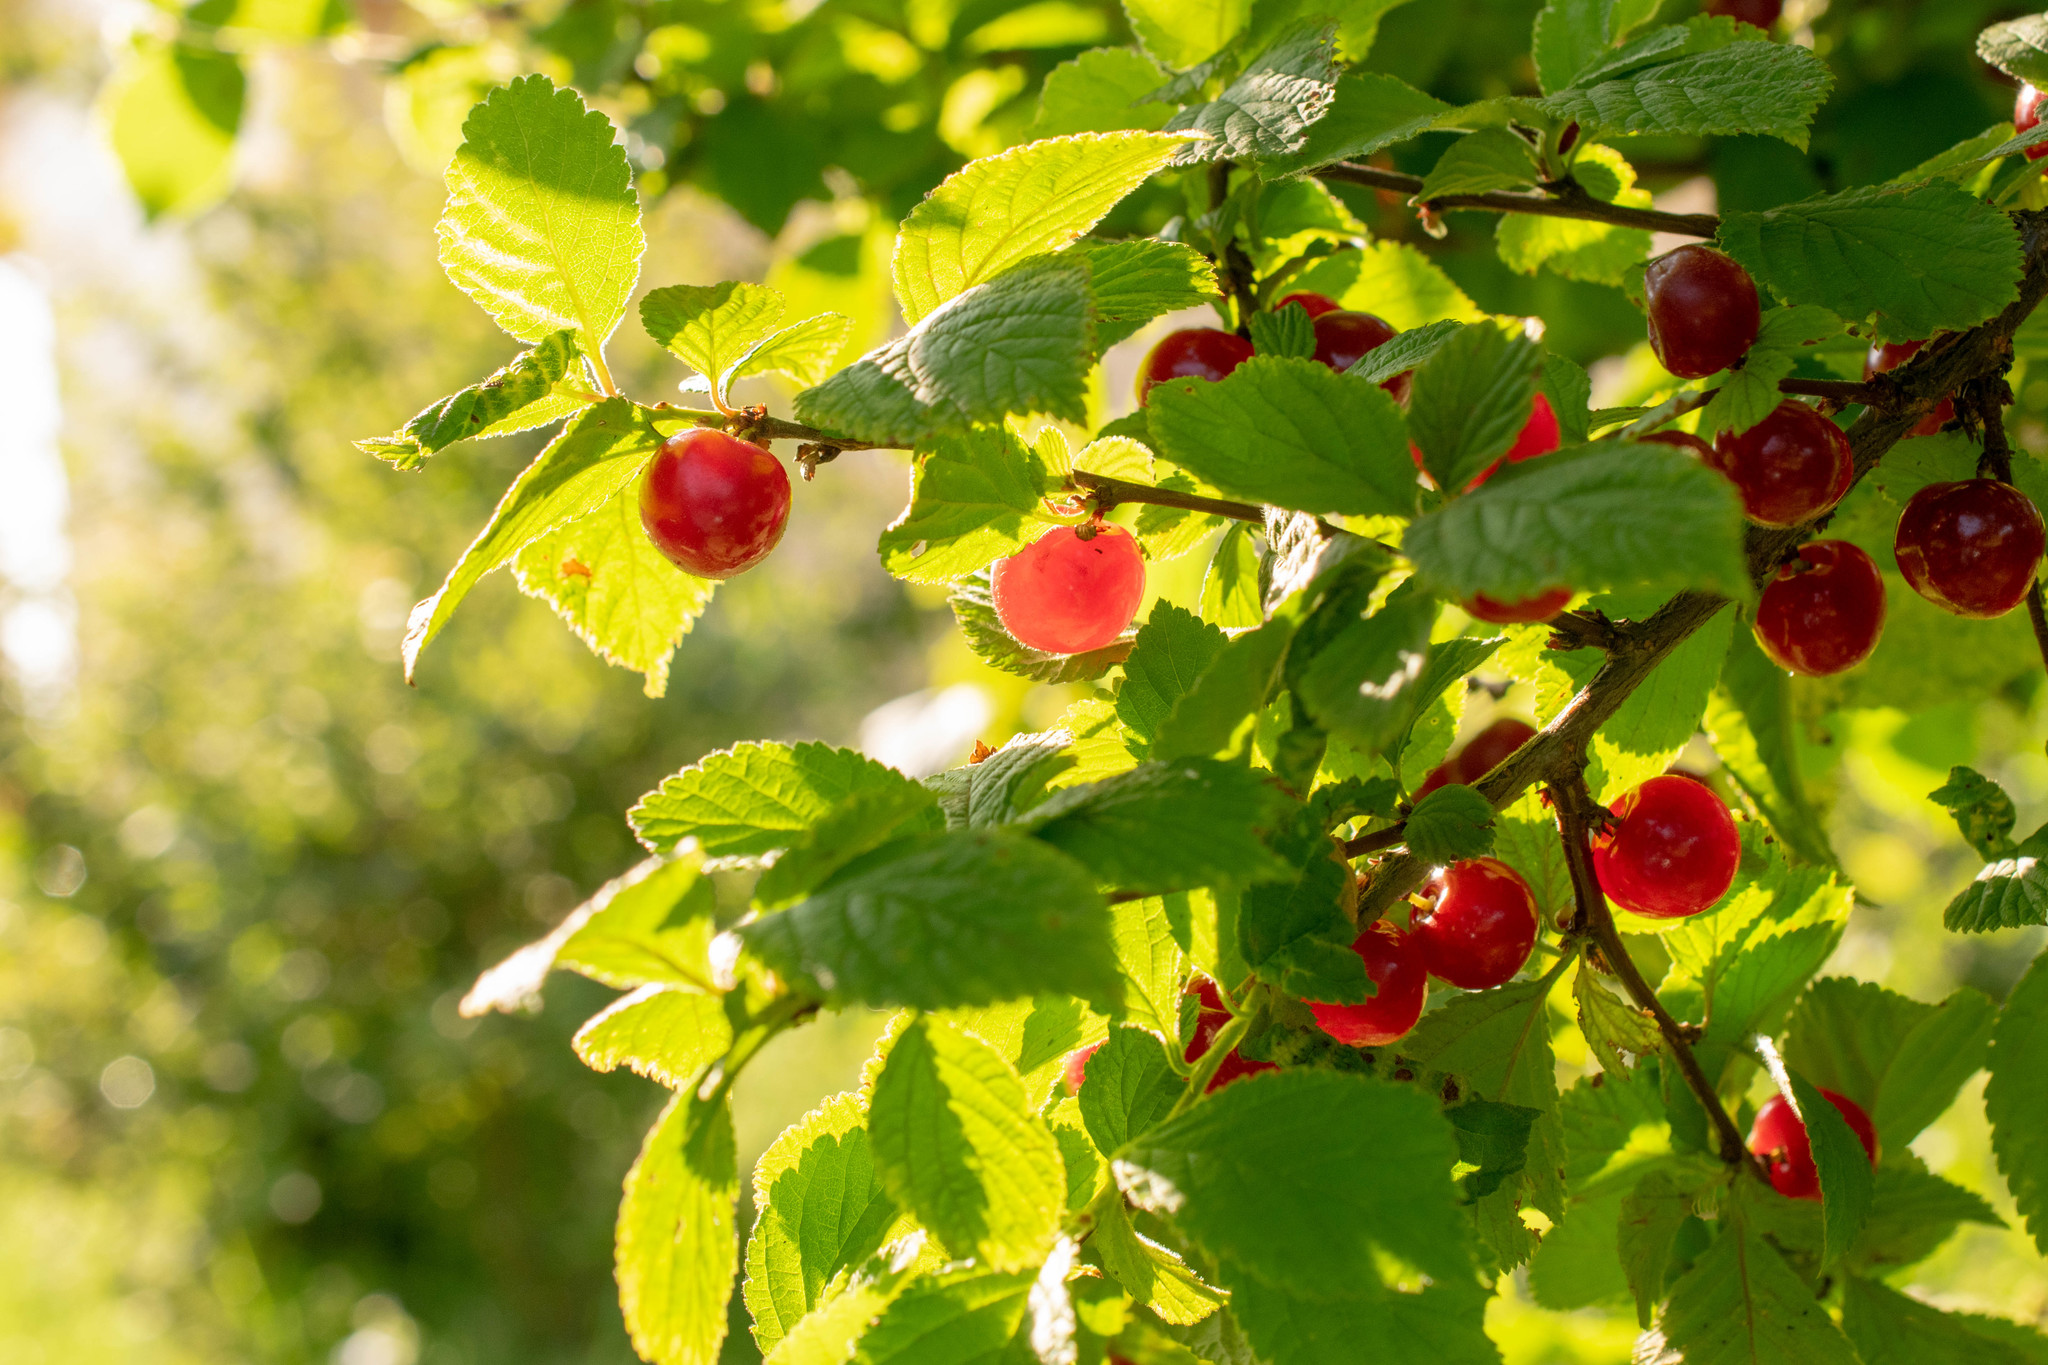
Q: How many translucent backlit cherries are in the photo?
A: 1